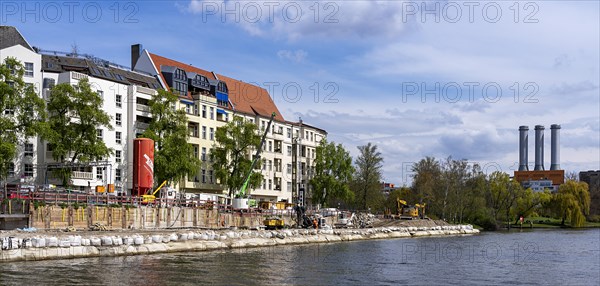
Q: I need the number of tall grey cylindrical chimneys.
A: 3